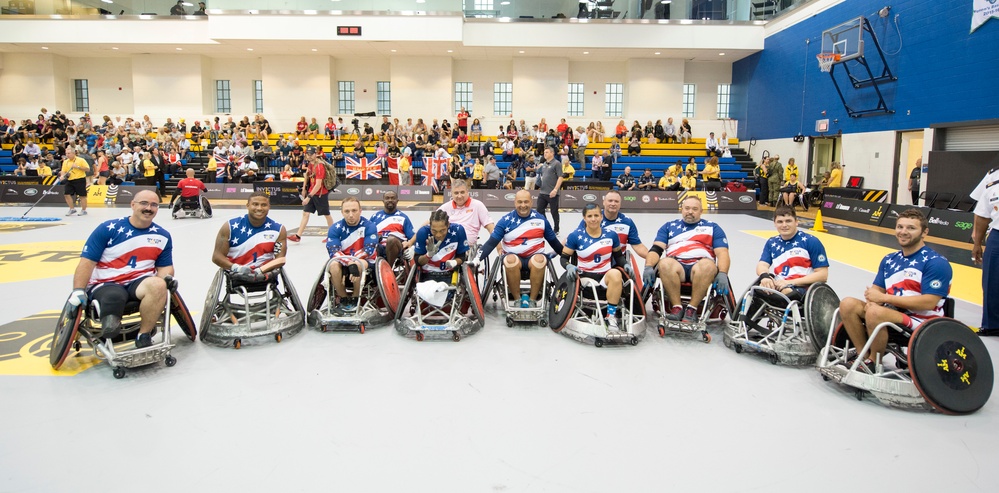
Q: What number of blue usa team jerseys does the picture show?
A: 11